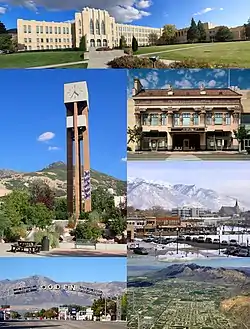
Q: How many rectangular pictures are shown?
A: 6